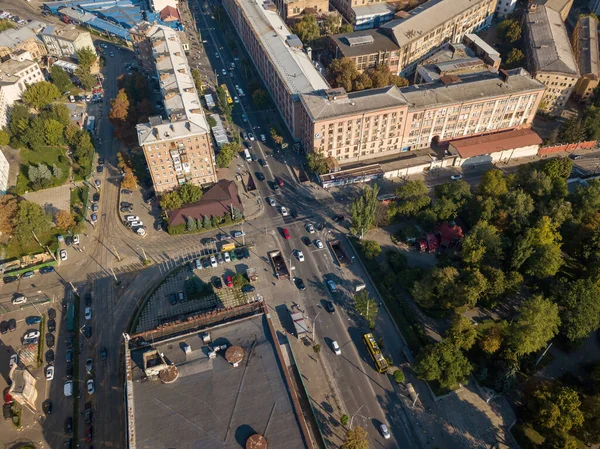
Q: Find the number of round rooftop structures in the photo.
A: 3